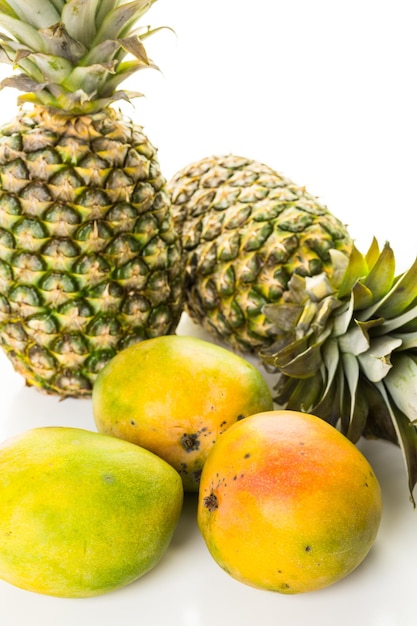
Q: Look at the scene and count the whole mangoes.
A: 3